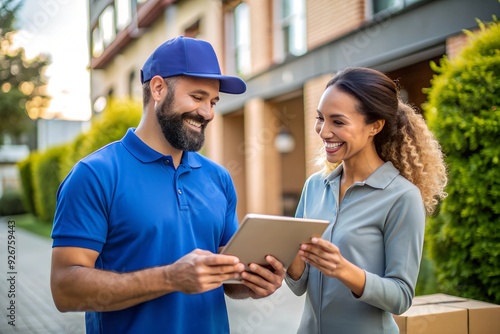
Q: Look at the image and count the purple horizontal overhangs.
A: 0